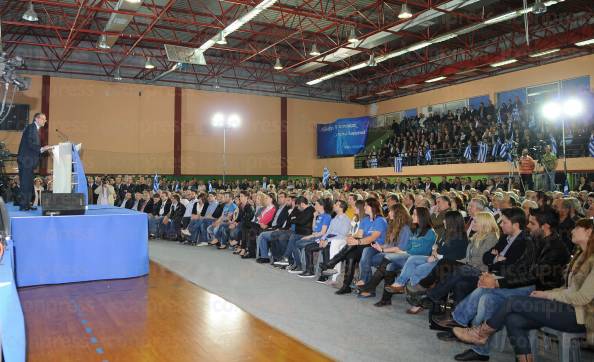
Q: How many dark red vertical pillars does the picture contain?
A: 3